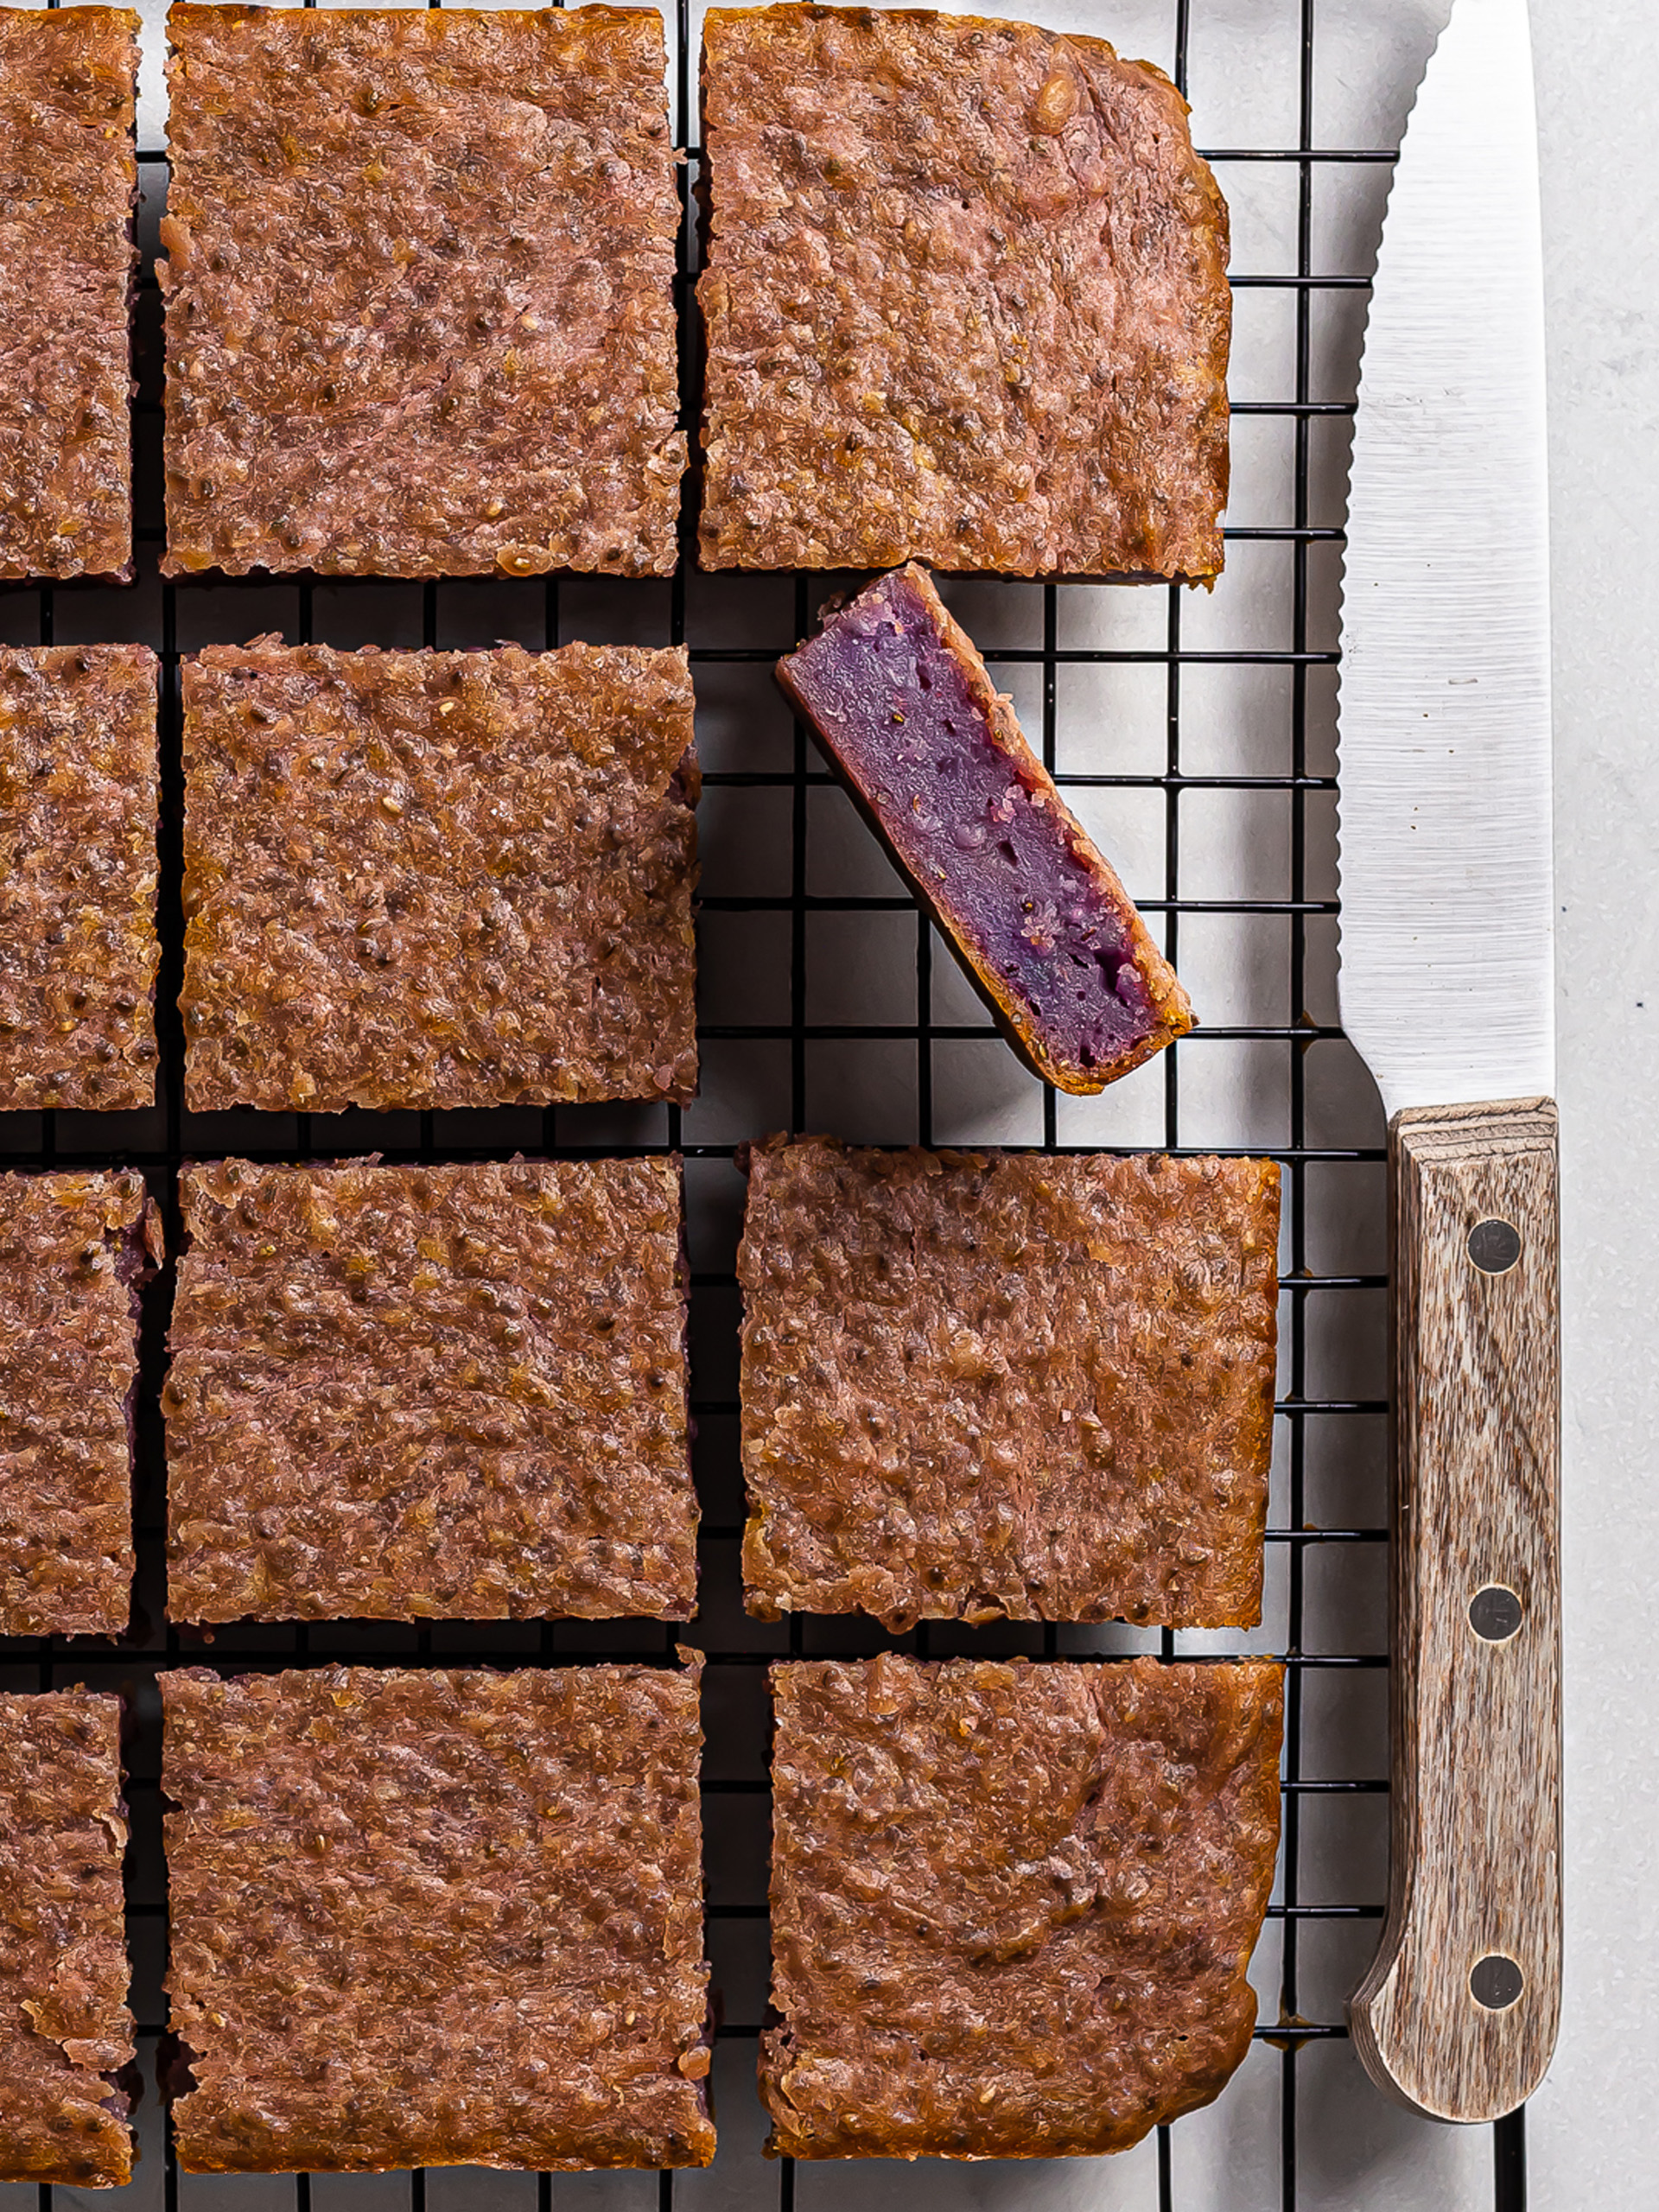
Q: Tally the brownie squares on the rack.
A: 12